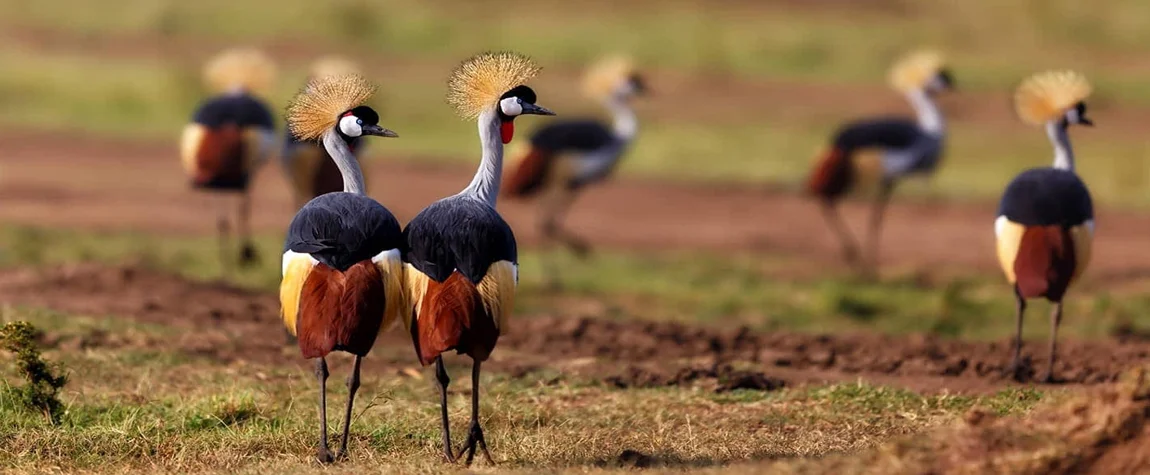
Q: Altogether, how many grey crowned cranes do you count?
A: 7